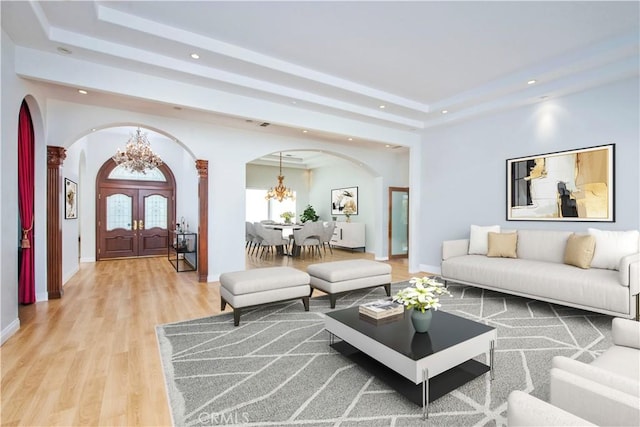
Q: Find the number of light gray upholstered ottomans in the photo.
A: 2